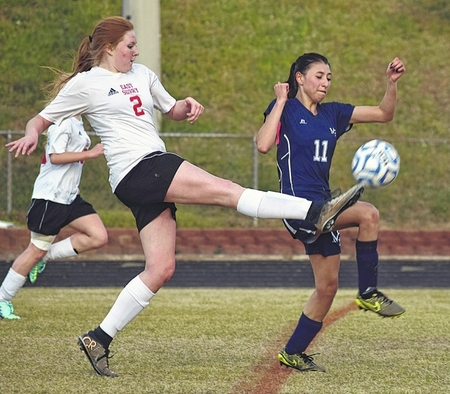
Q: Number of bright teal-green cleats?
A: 2